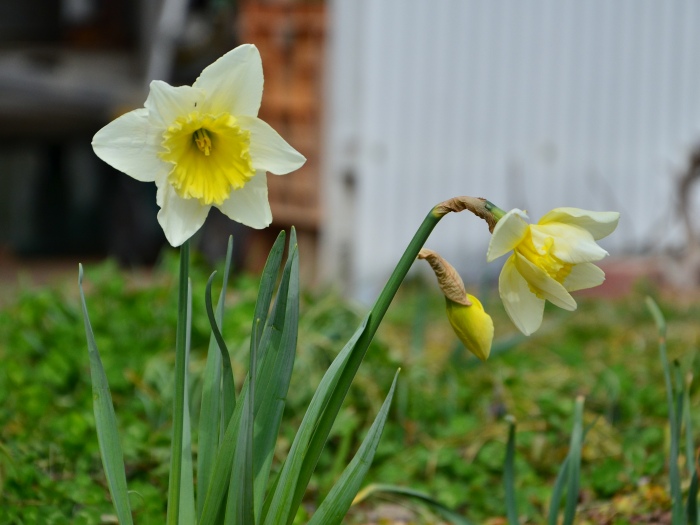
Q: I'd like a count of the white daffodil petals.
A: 12